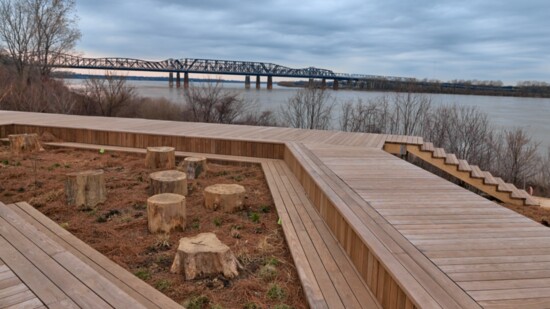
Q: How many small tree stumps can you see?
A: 8